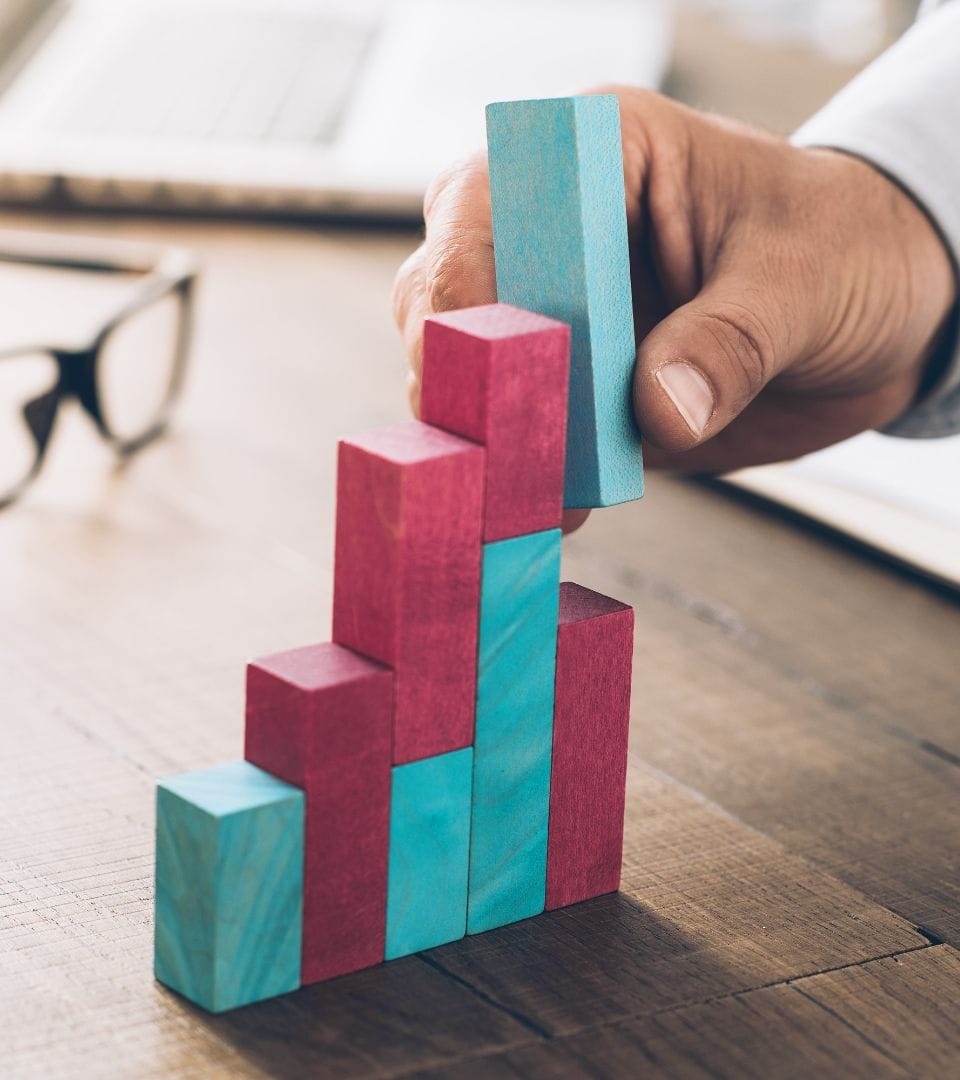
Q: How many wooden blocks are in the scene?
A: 8